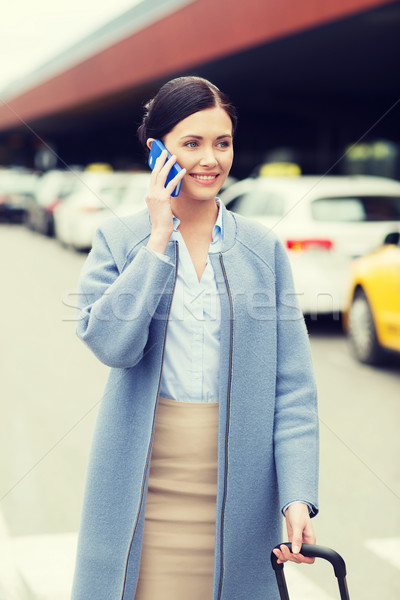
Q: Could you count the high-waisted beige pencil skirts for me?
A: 1